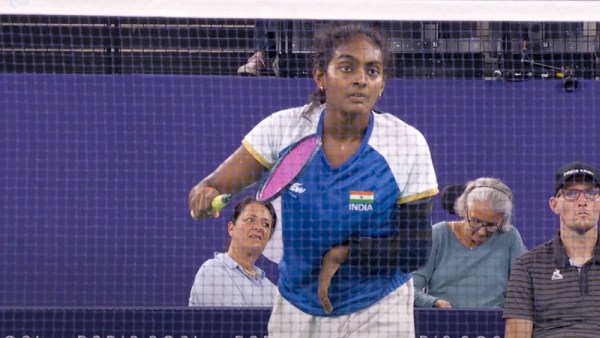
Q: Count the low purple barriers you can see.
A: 1